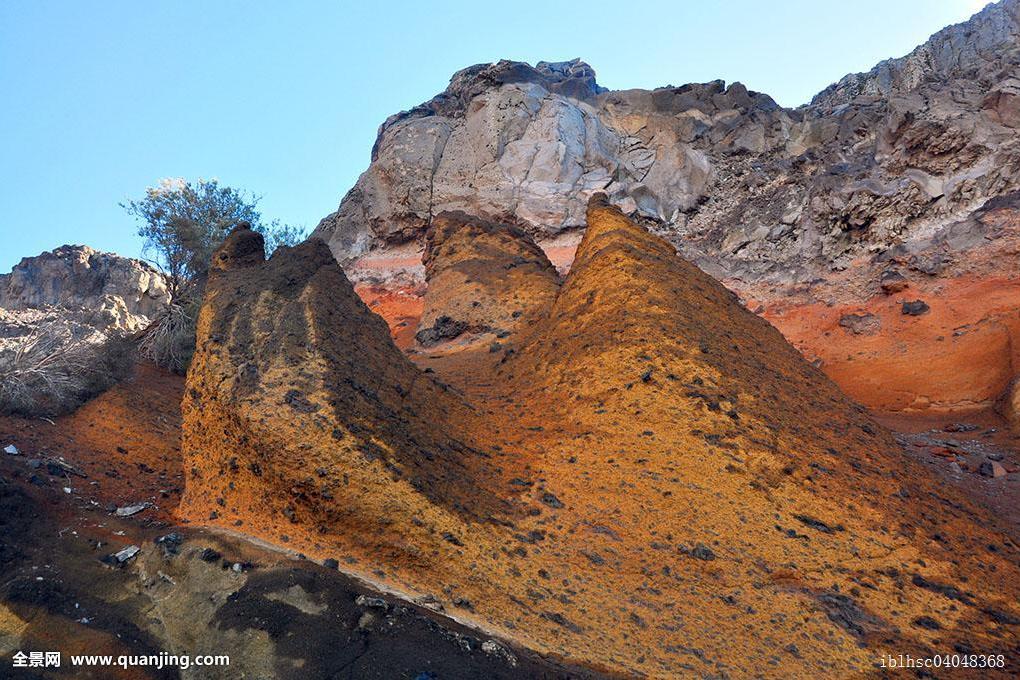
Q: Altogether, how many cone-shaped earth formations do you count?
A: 3